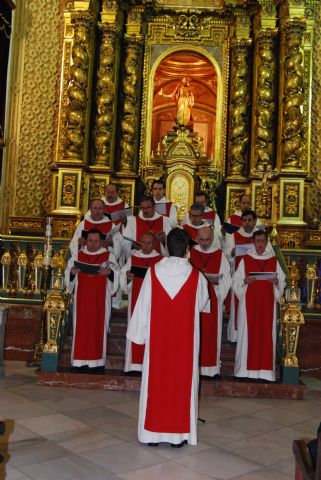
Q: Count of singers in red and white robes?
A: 12